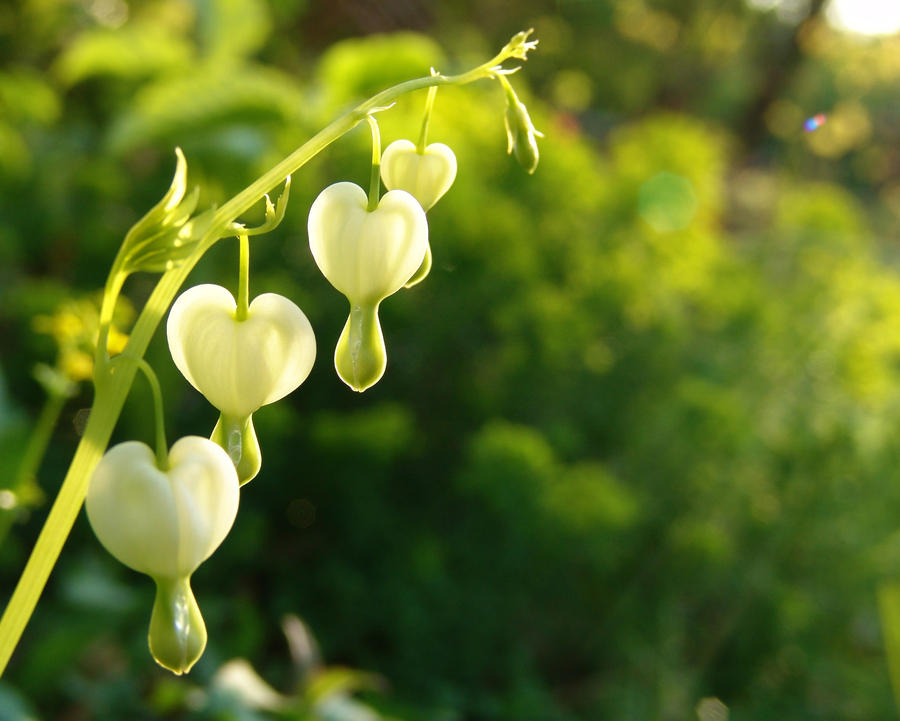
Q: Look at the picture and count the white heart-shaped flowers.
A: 4